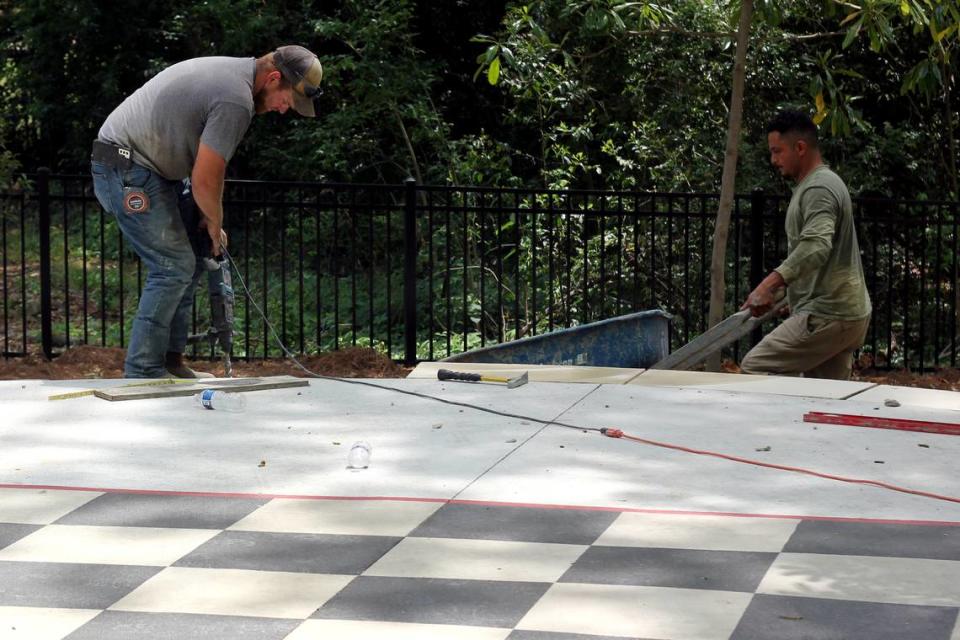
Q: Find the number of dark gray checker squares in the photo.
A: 11